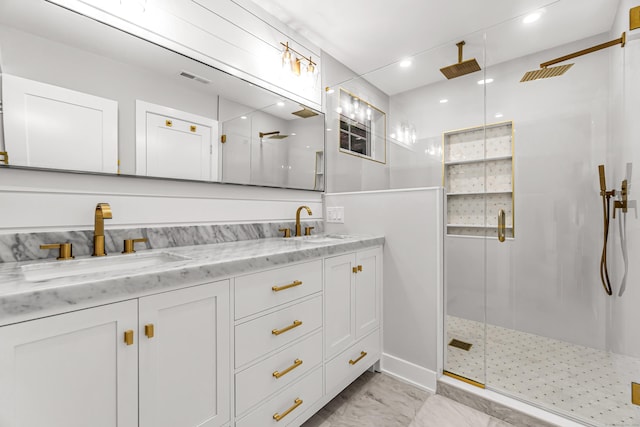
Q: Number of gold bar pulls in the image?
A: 5